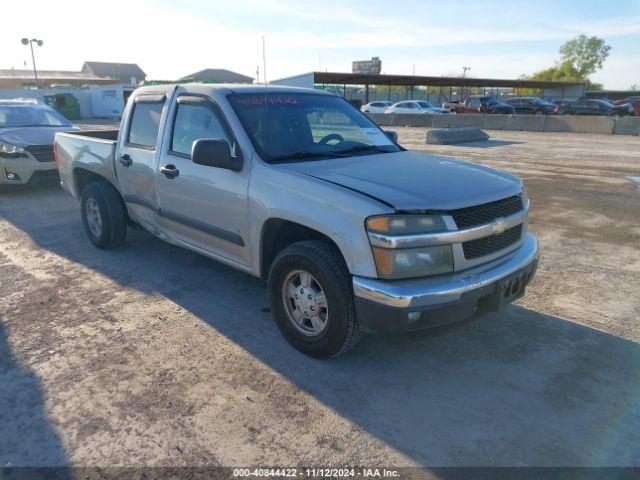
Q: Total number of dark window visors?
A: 2